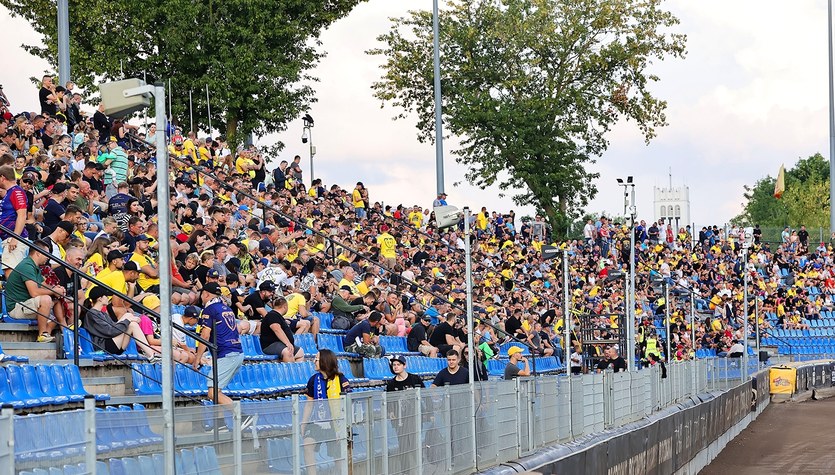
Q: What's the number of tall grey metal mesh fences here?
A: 1